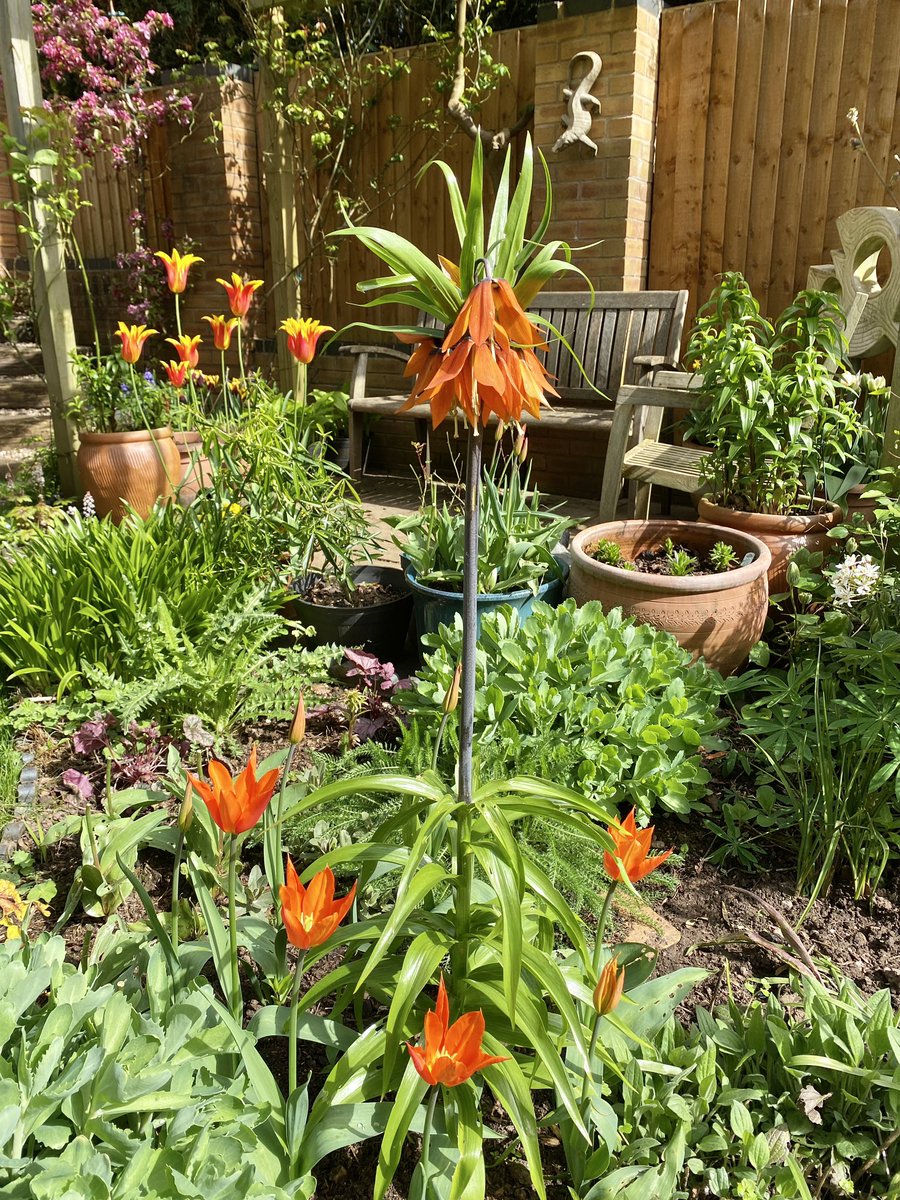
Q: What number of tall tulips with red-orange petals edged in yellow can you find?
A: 7